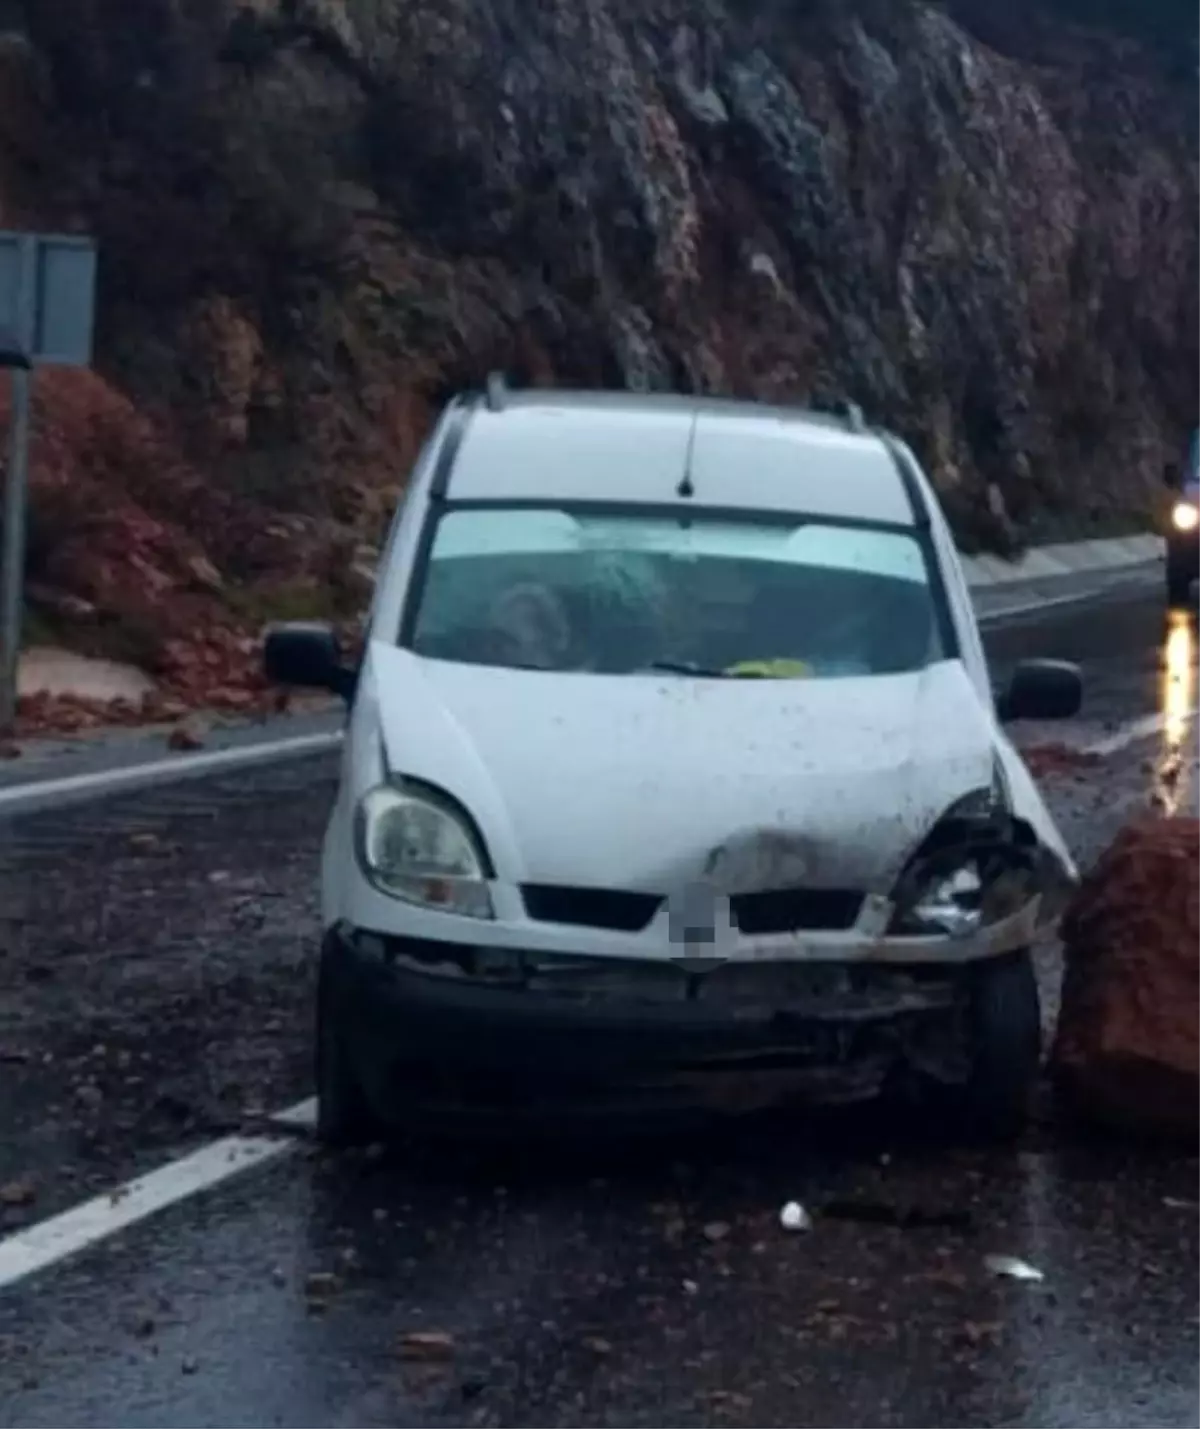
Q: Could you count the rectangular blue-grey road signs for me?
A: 1